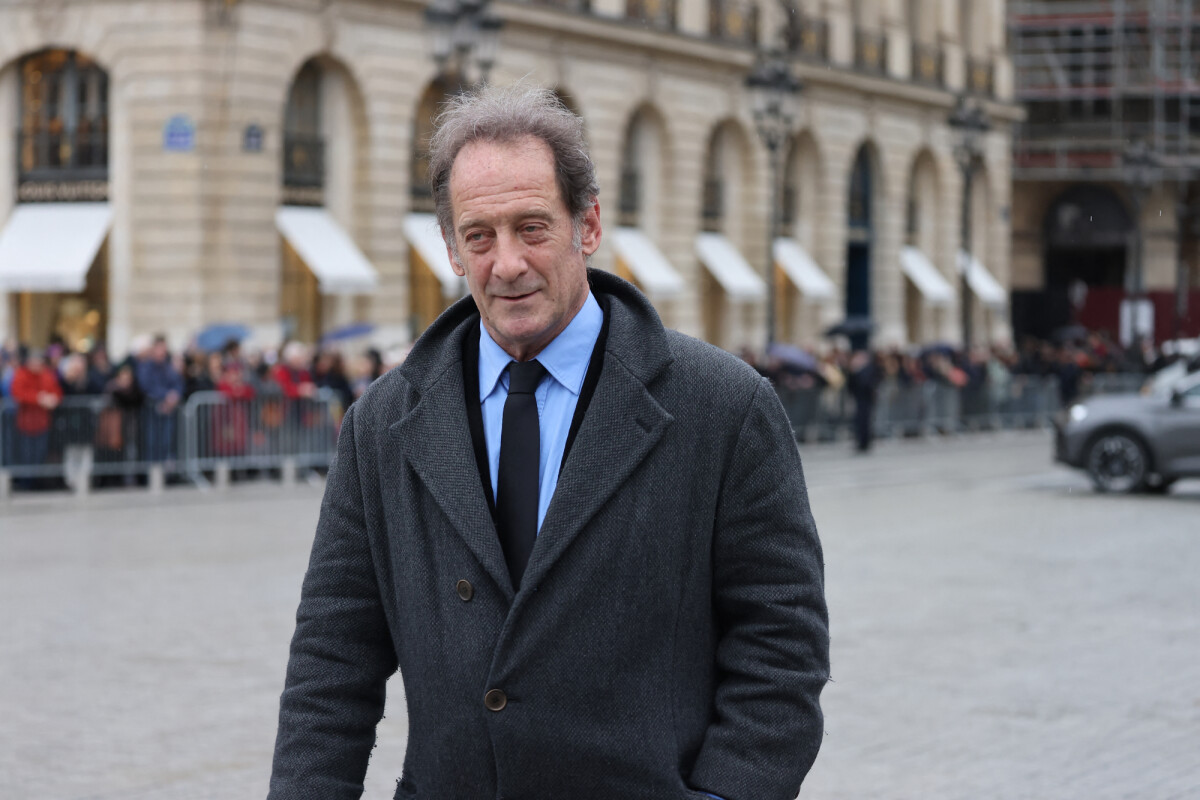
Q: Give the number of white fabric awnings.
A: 8